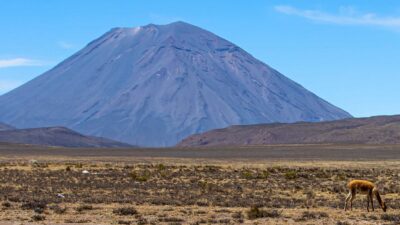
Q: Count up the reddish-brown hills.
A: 2